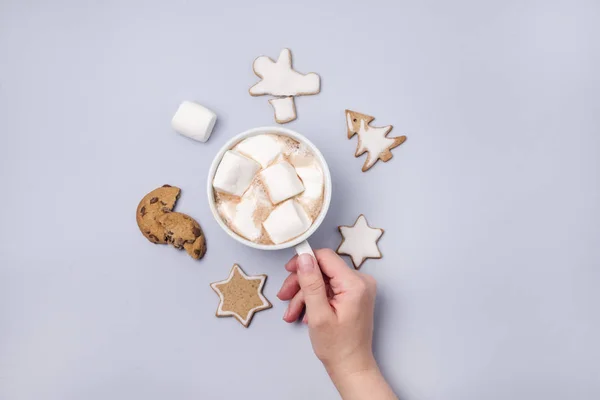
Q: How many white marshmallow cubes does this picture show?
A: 7